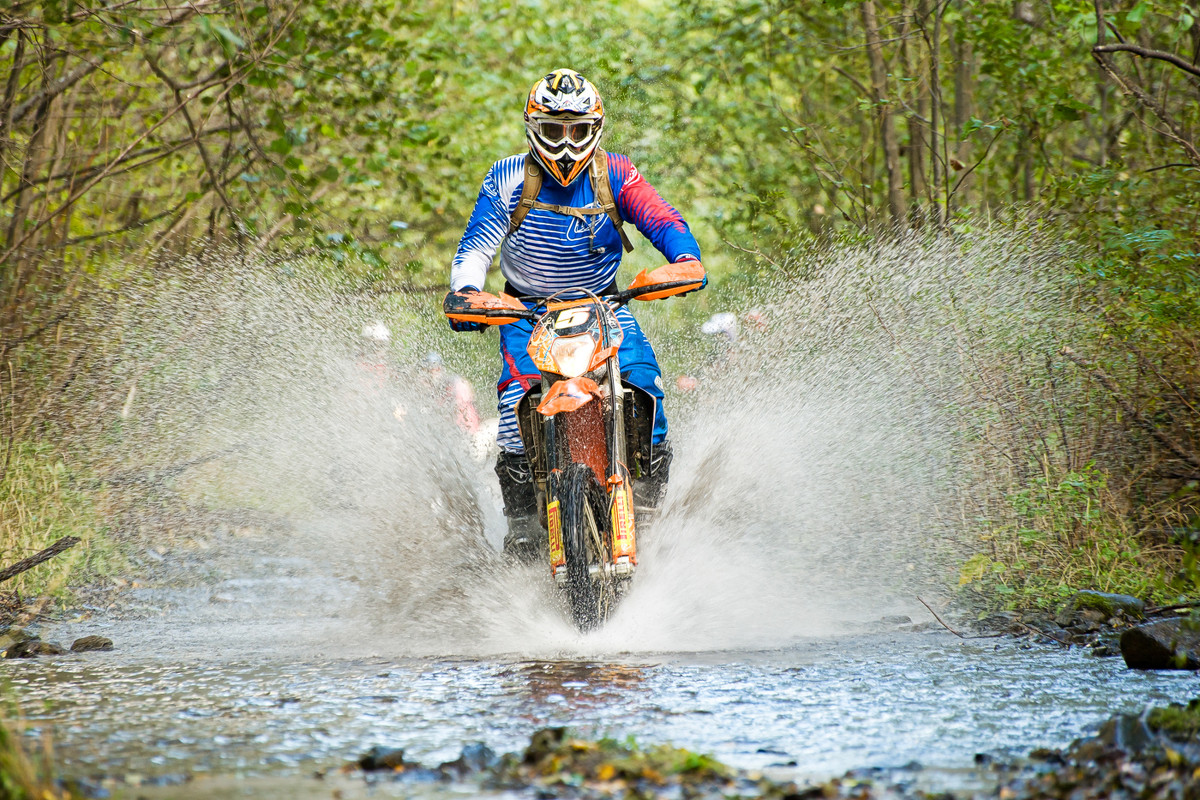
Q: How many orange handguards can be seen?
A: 2